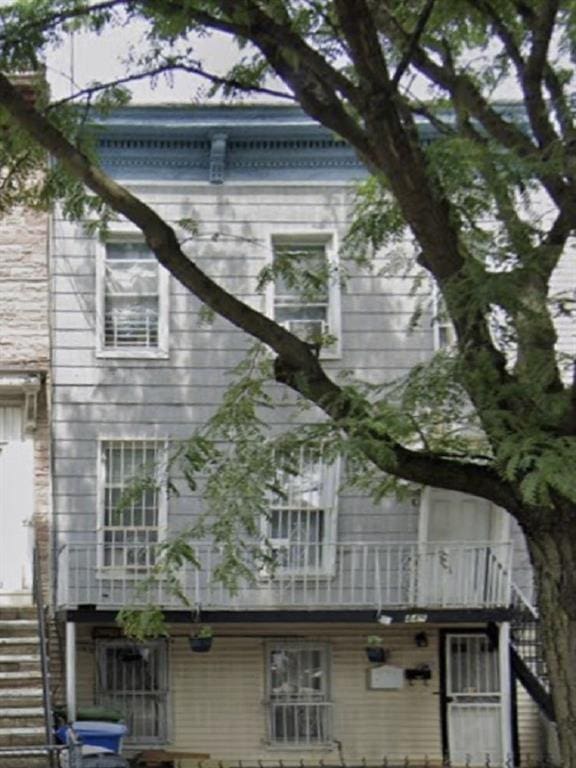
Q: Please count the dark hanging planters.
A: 2